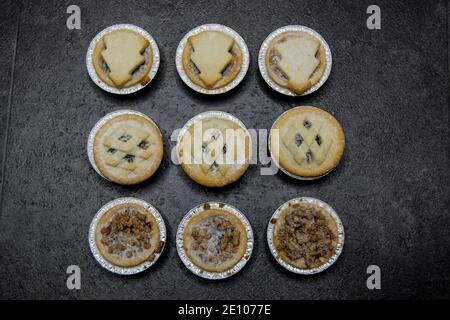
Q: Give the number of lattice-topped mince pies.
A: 3